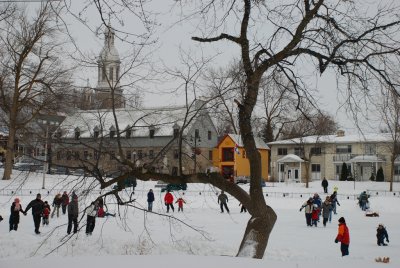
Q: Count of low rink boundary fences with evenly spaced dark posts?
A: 1